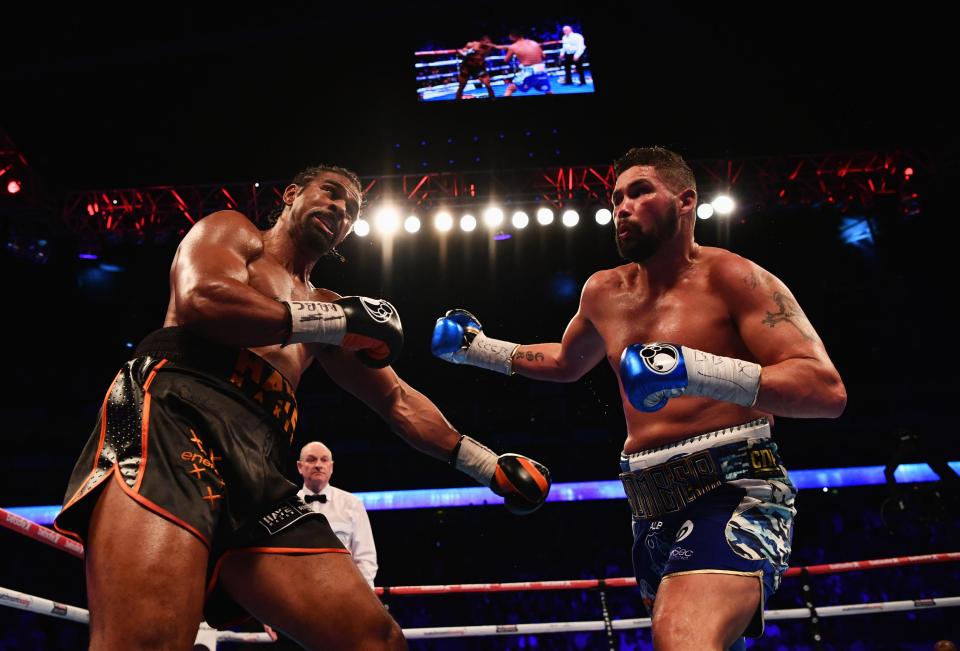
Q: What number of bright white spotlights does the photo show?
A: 12